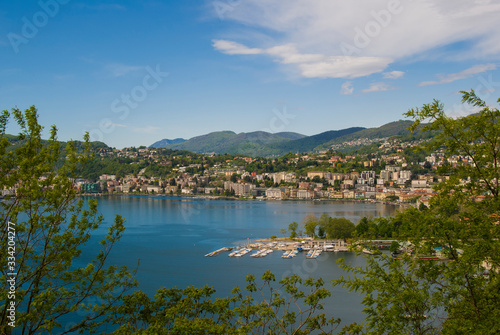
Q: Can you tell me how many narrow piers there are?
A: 5